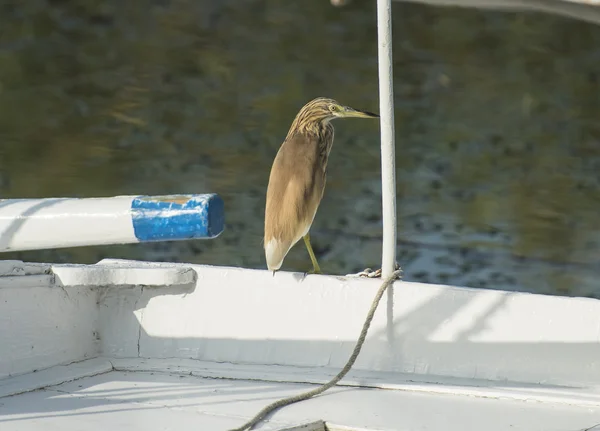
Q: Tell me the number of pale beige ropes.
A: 1